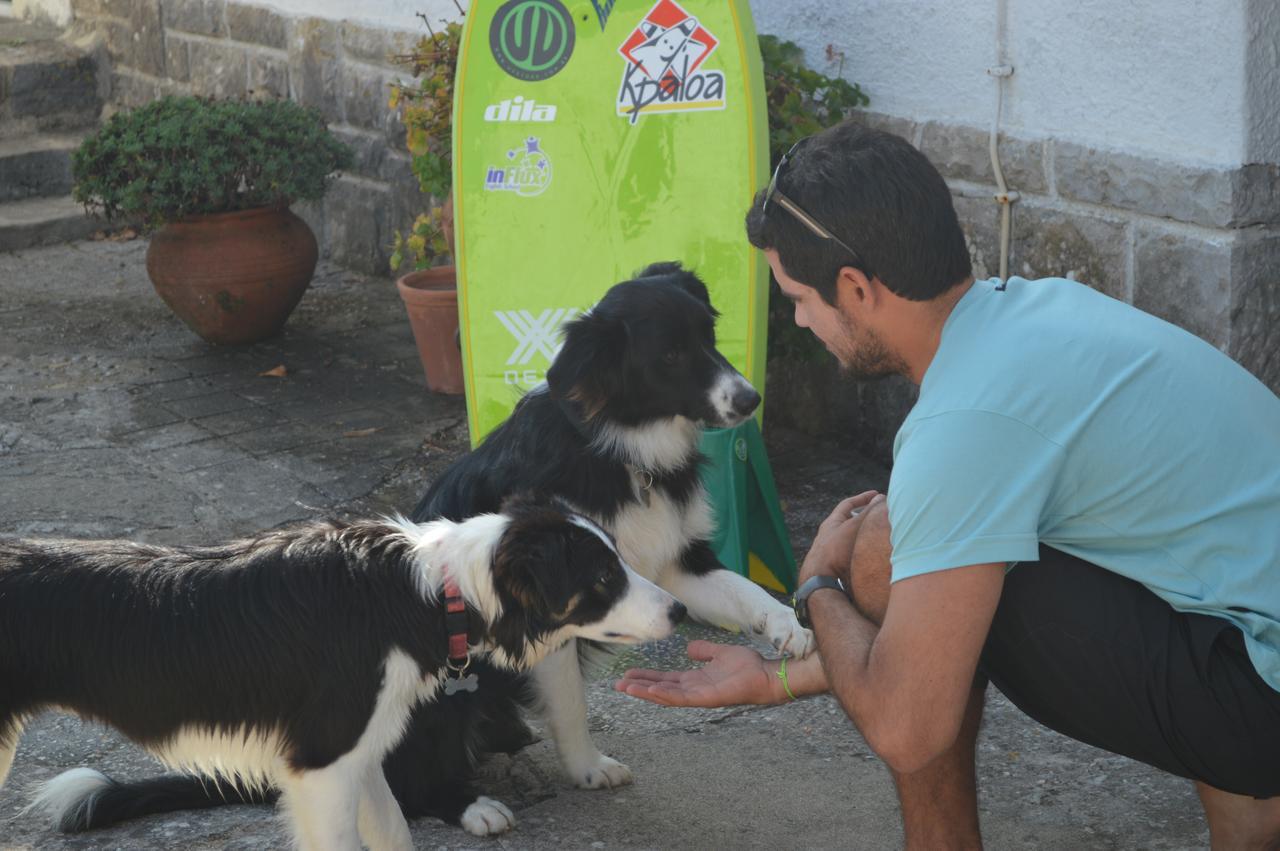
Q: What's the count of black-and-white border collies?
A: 2